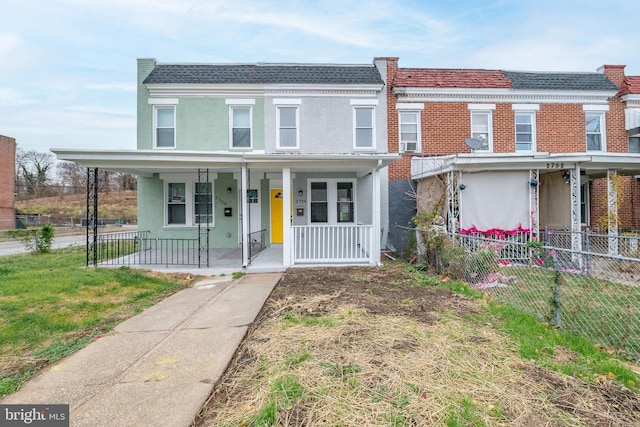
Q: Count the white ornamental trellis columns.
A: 4